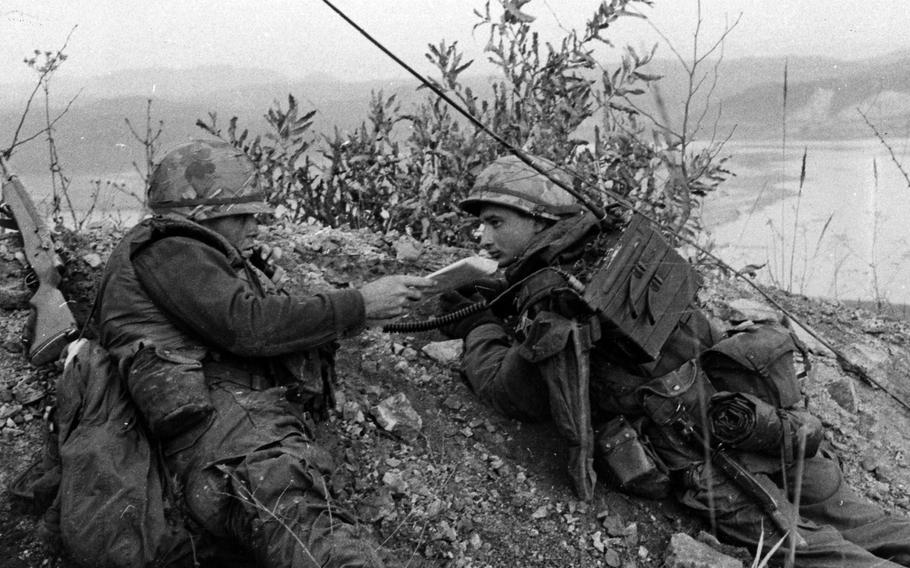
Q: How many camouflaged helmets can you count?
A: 2